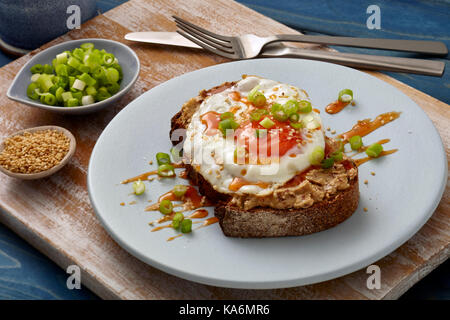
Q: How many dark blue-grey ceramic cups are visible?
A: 1